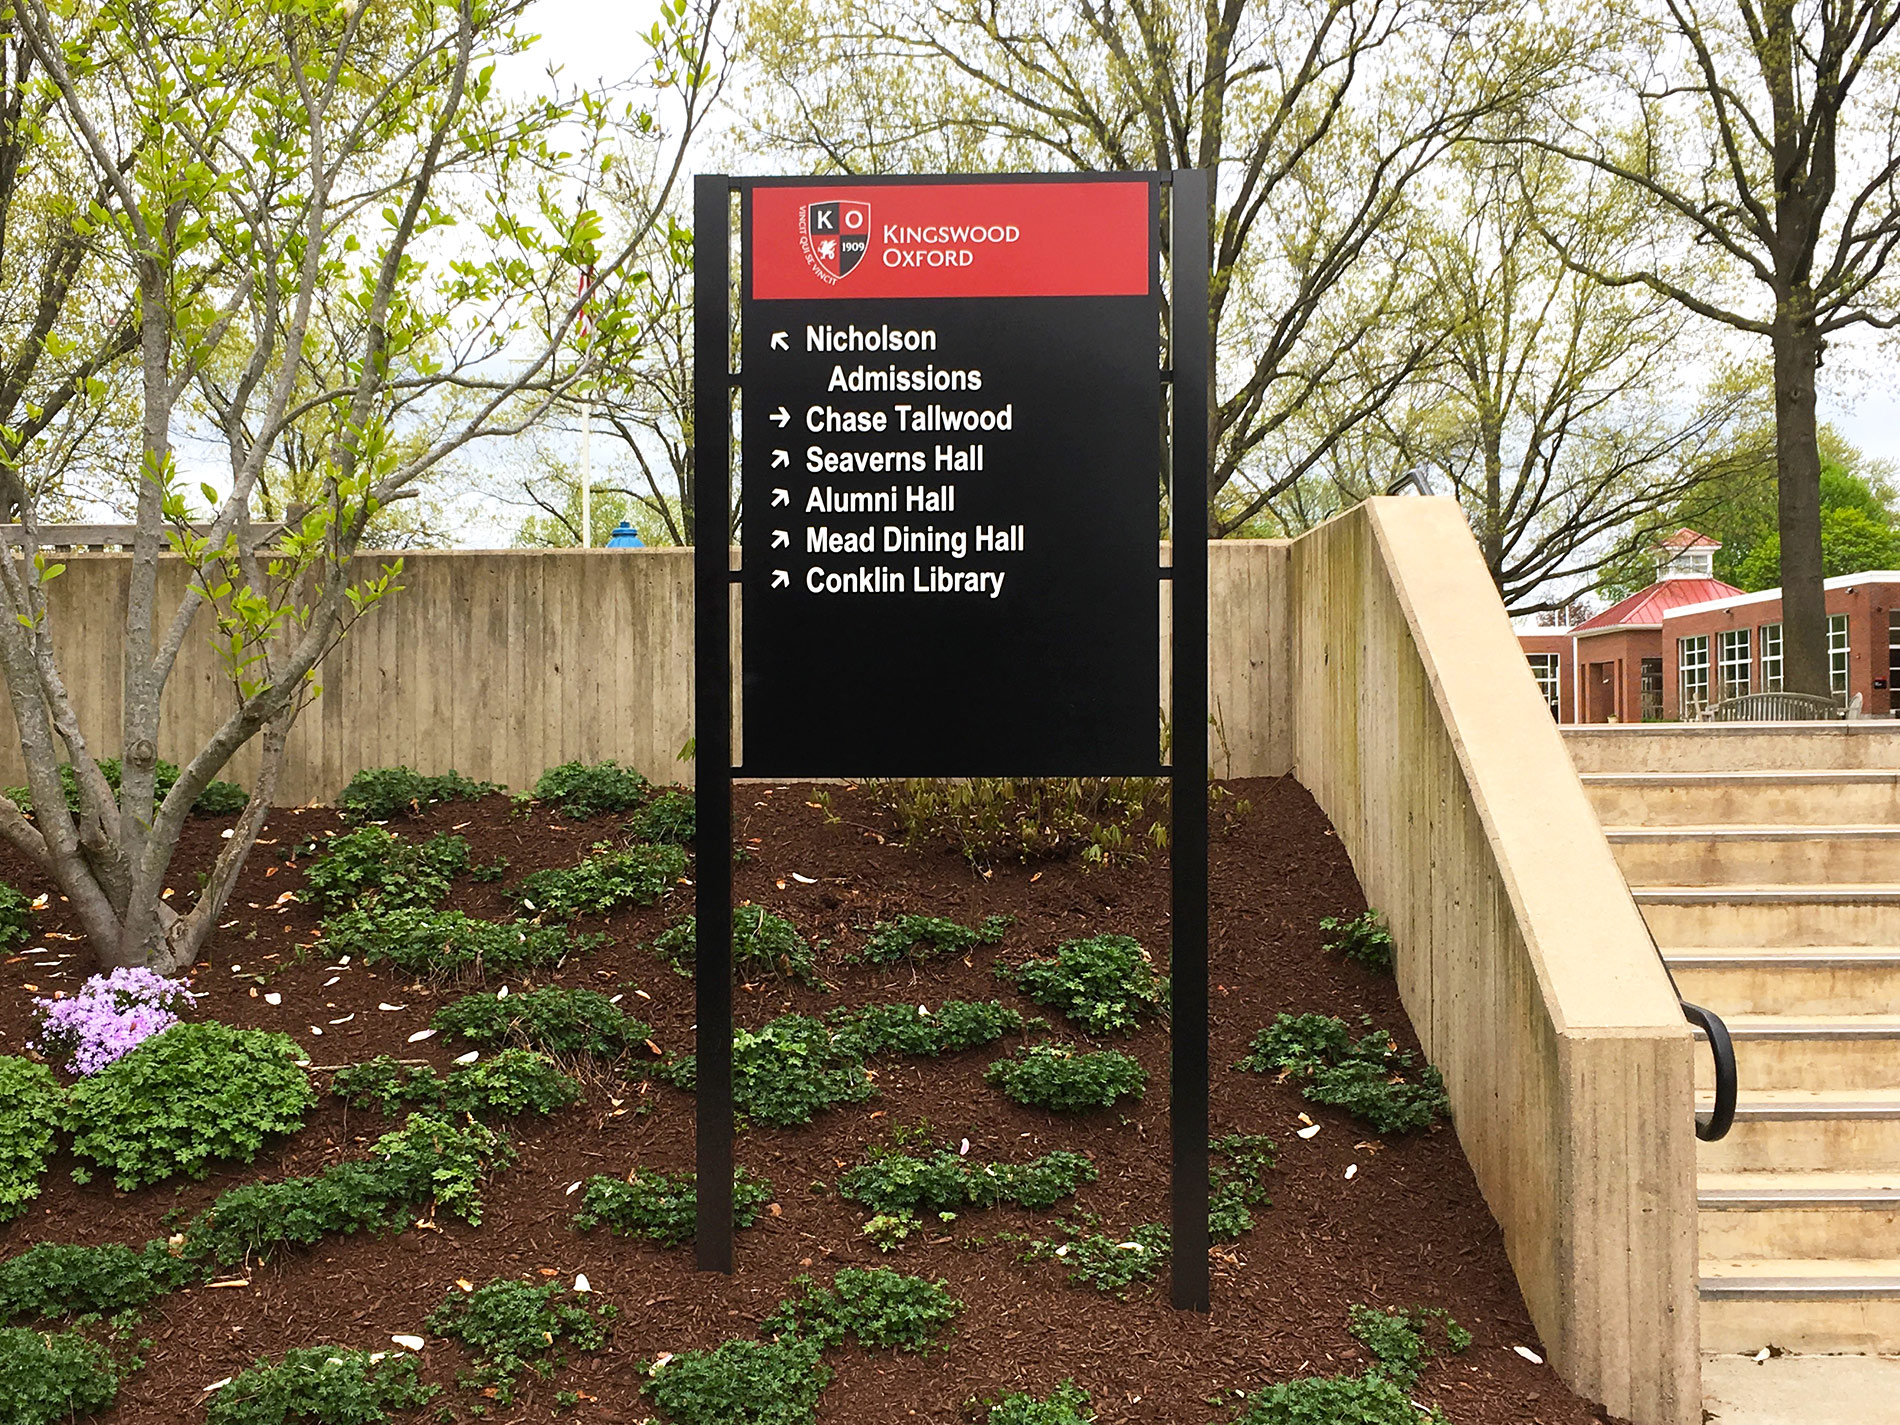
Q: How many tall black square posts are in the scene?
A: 2